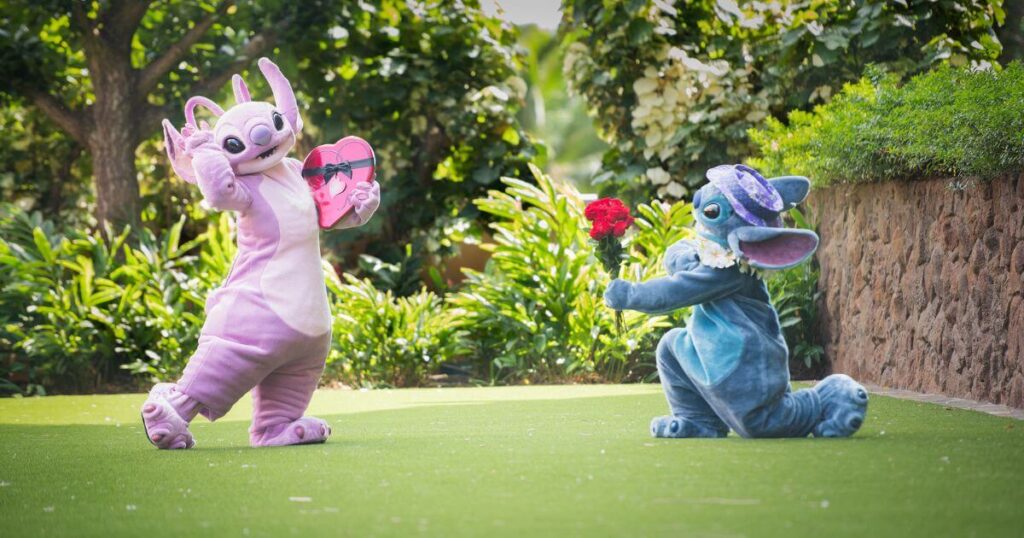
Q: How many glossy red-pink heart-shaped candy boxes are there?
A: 1